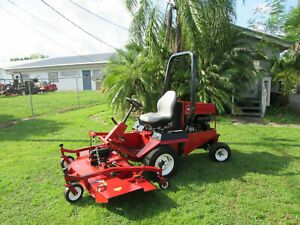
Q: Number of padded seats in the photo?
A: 1